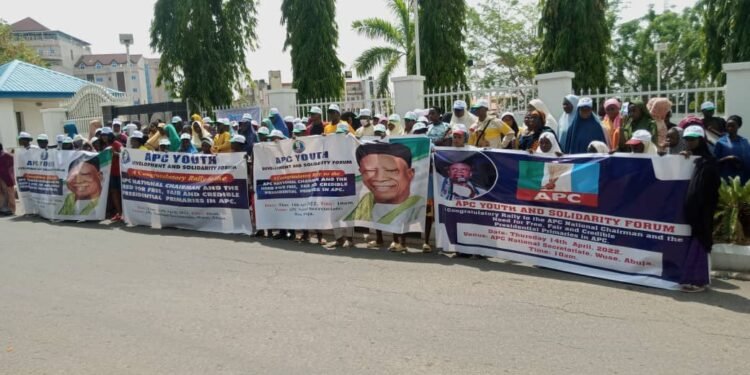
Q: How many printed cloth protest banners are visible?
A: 4